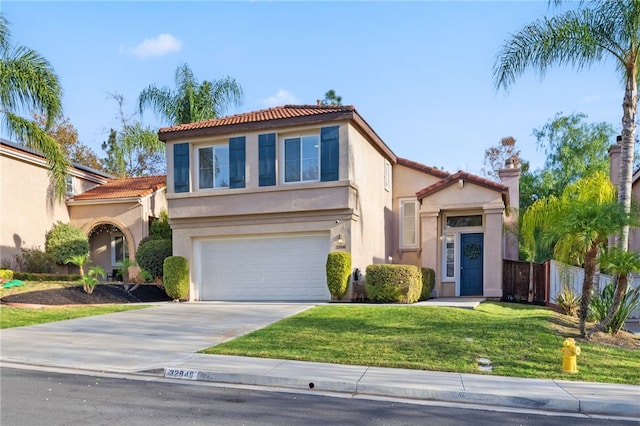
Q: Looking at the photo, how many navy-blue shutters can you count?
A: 4